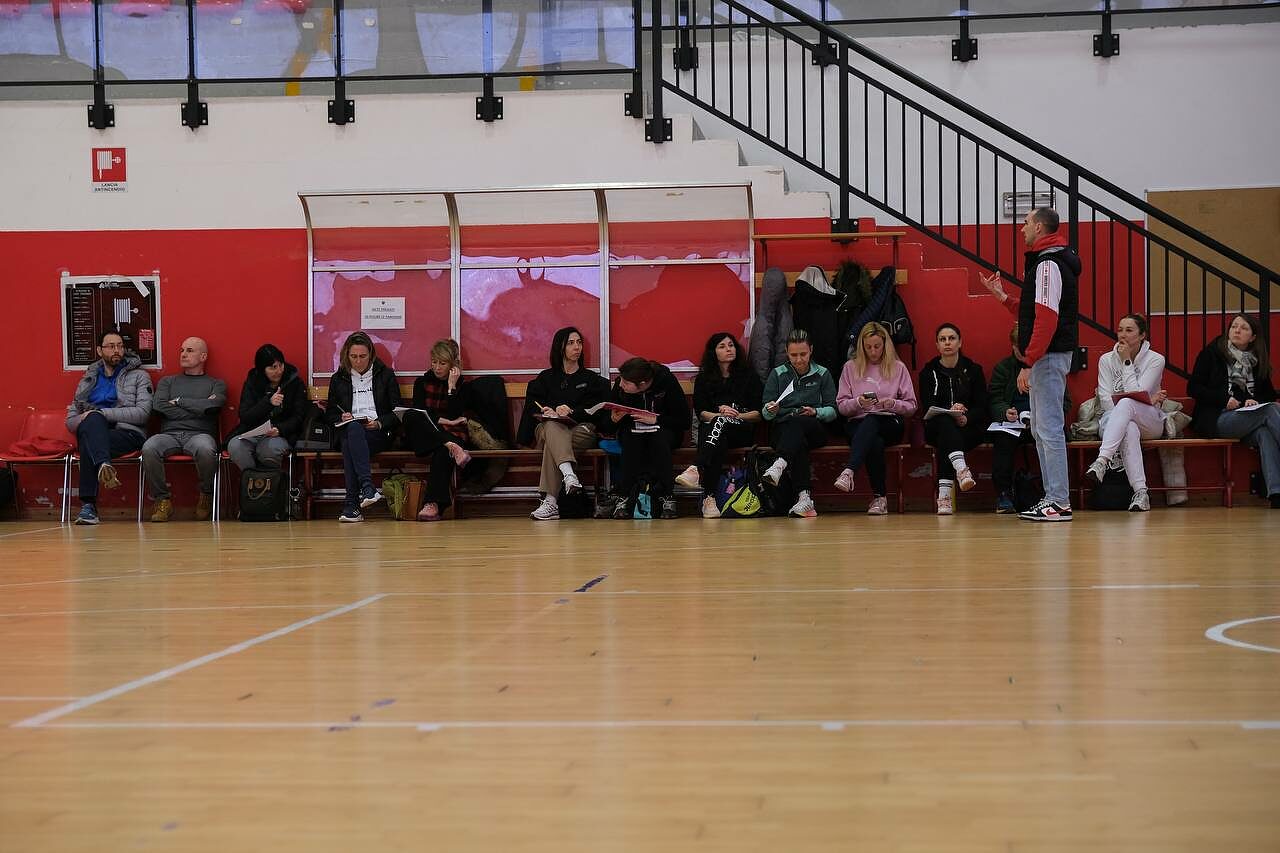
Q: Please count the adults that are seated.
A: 14